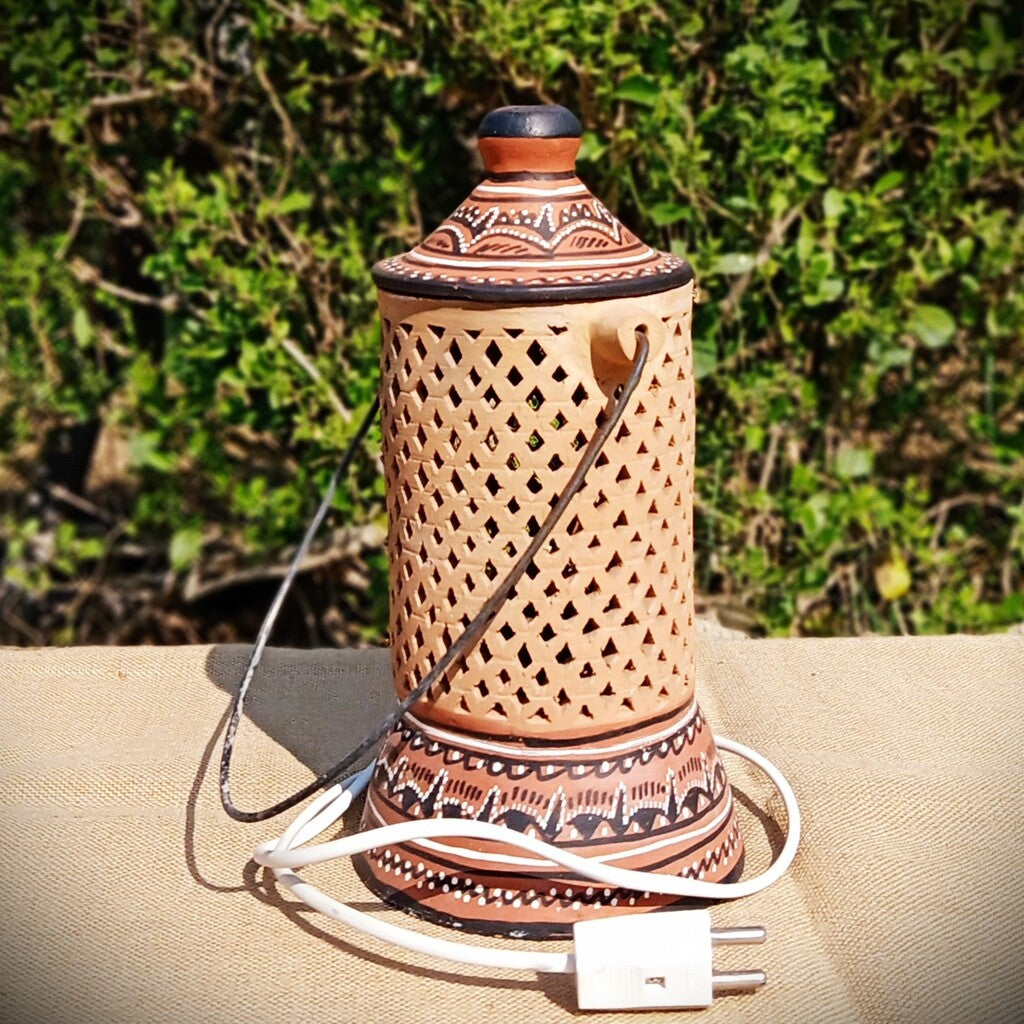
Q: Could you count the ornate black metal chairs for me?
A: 0